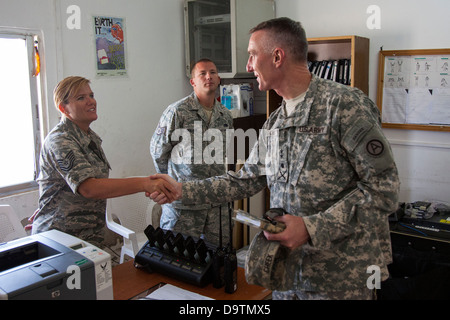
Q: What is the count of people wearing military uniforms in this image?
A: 3